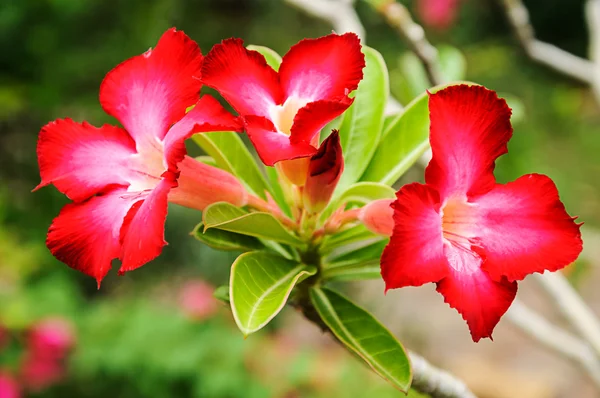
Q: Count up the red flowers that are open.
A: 3